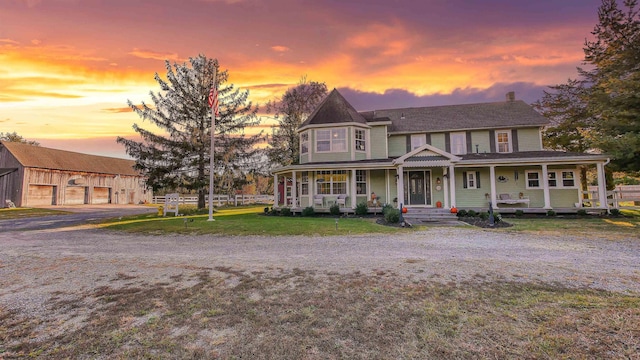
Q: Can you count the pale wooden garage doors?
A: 3